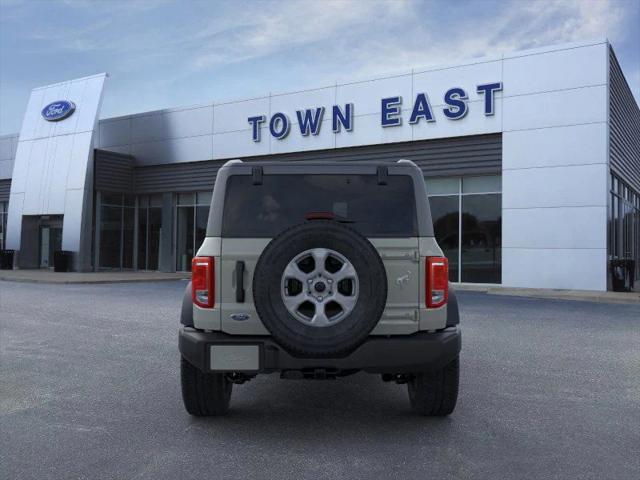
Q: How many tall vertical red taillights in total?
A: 2